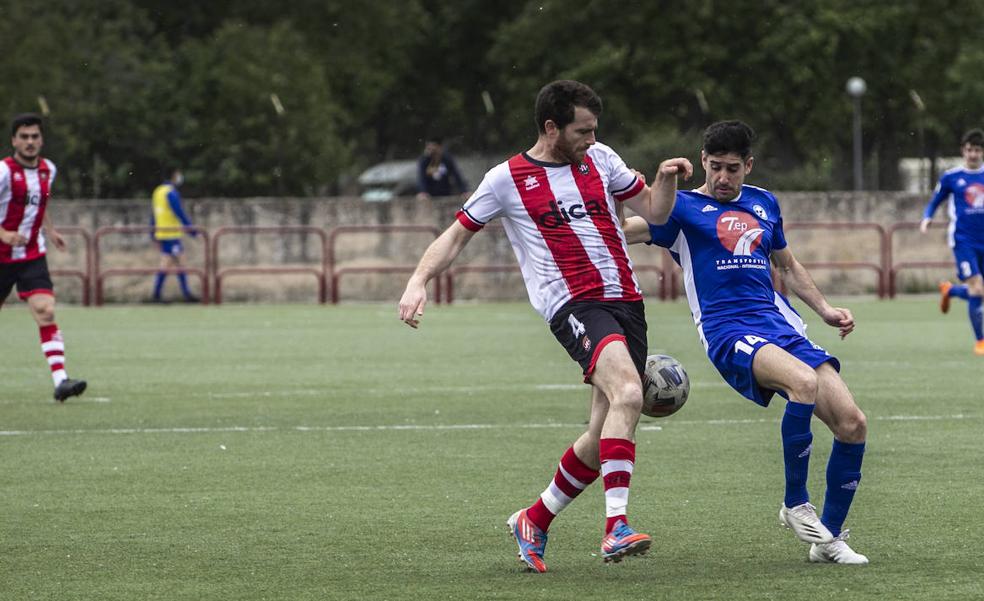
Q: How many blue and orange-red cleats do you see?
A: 2